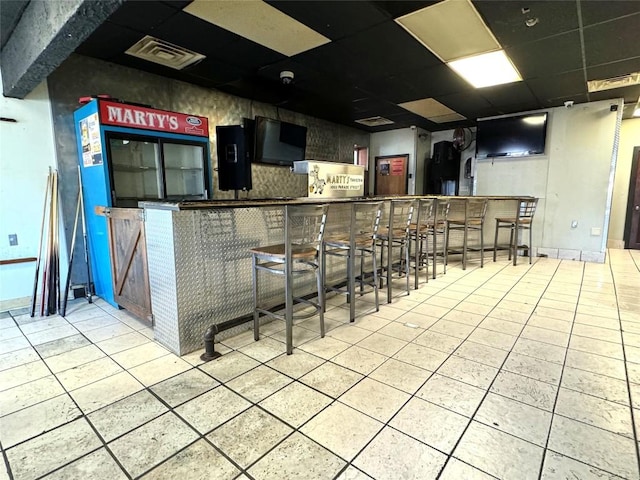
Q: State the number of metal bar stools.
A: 7